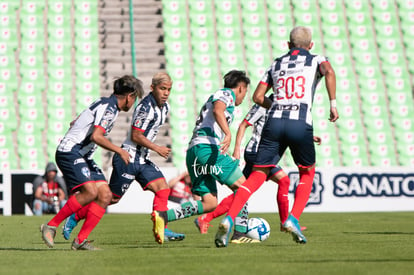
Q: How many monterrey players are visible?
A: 4